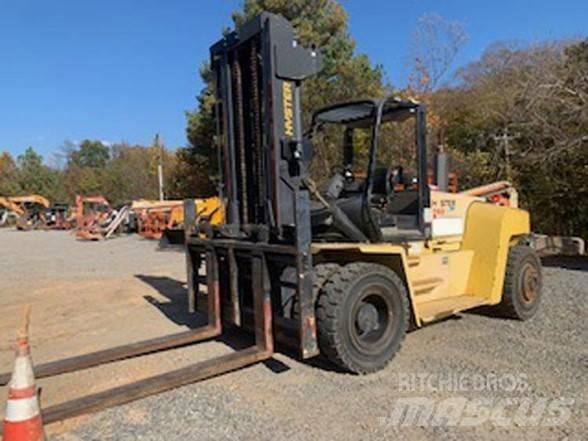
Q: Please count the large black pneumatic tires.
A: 3